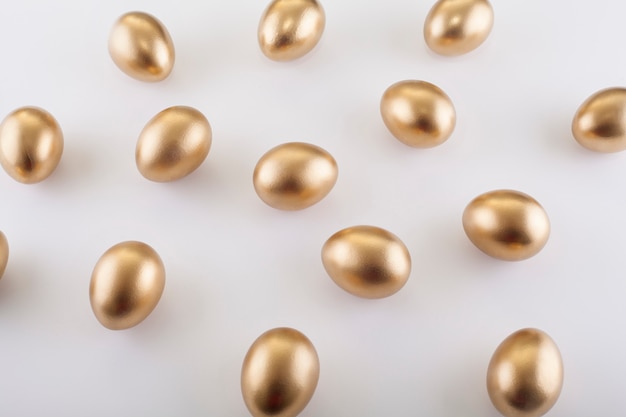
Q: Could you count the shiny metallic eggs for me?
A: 14